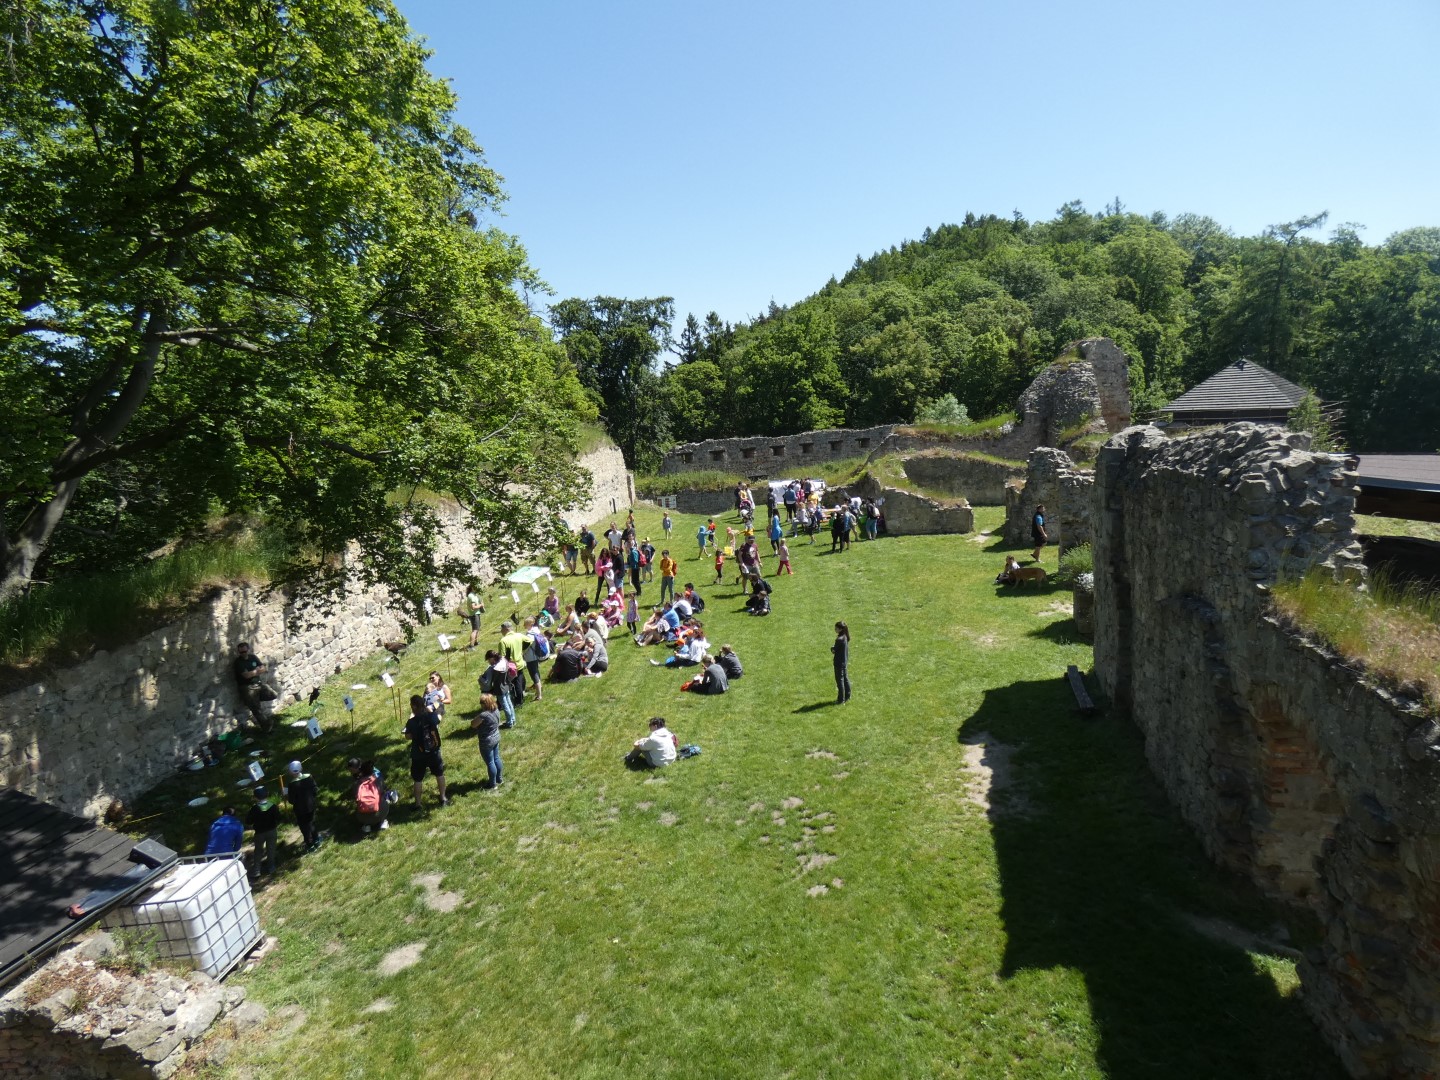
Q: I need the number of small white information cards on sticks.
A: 9